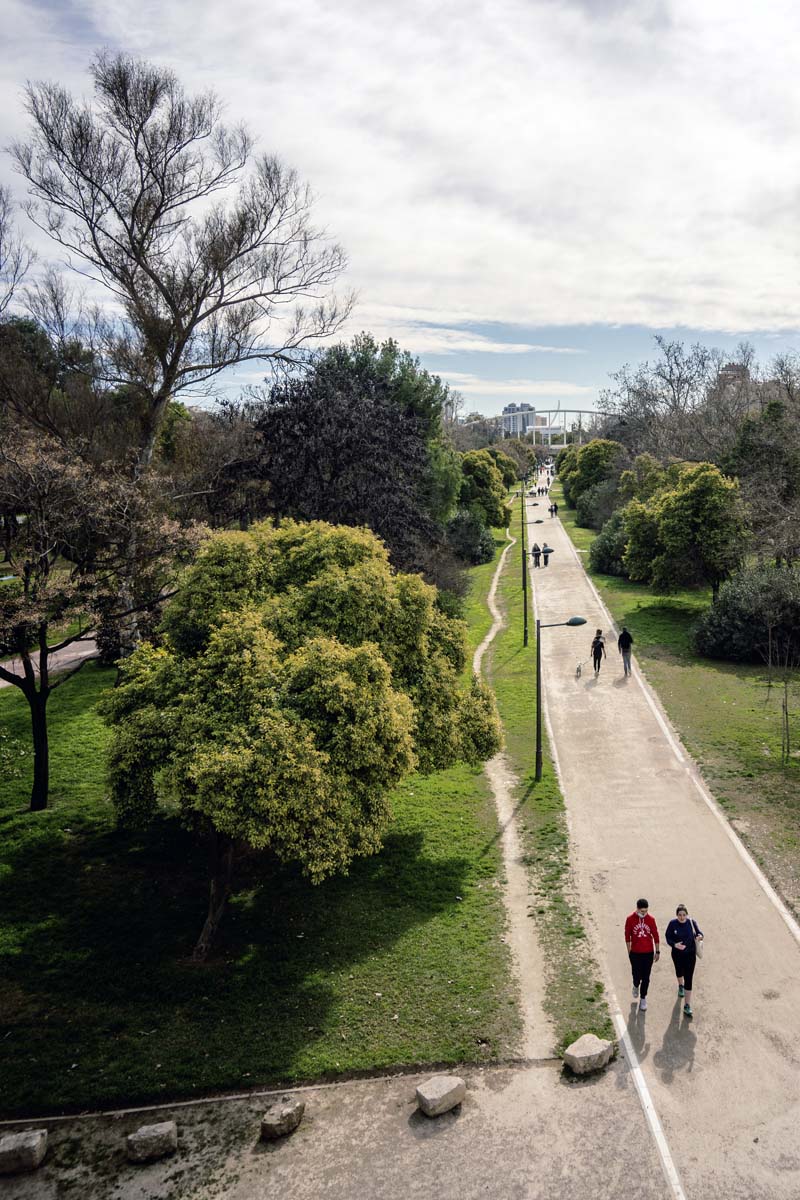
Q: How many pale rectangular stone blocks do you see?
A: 5